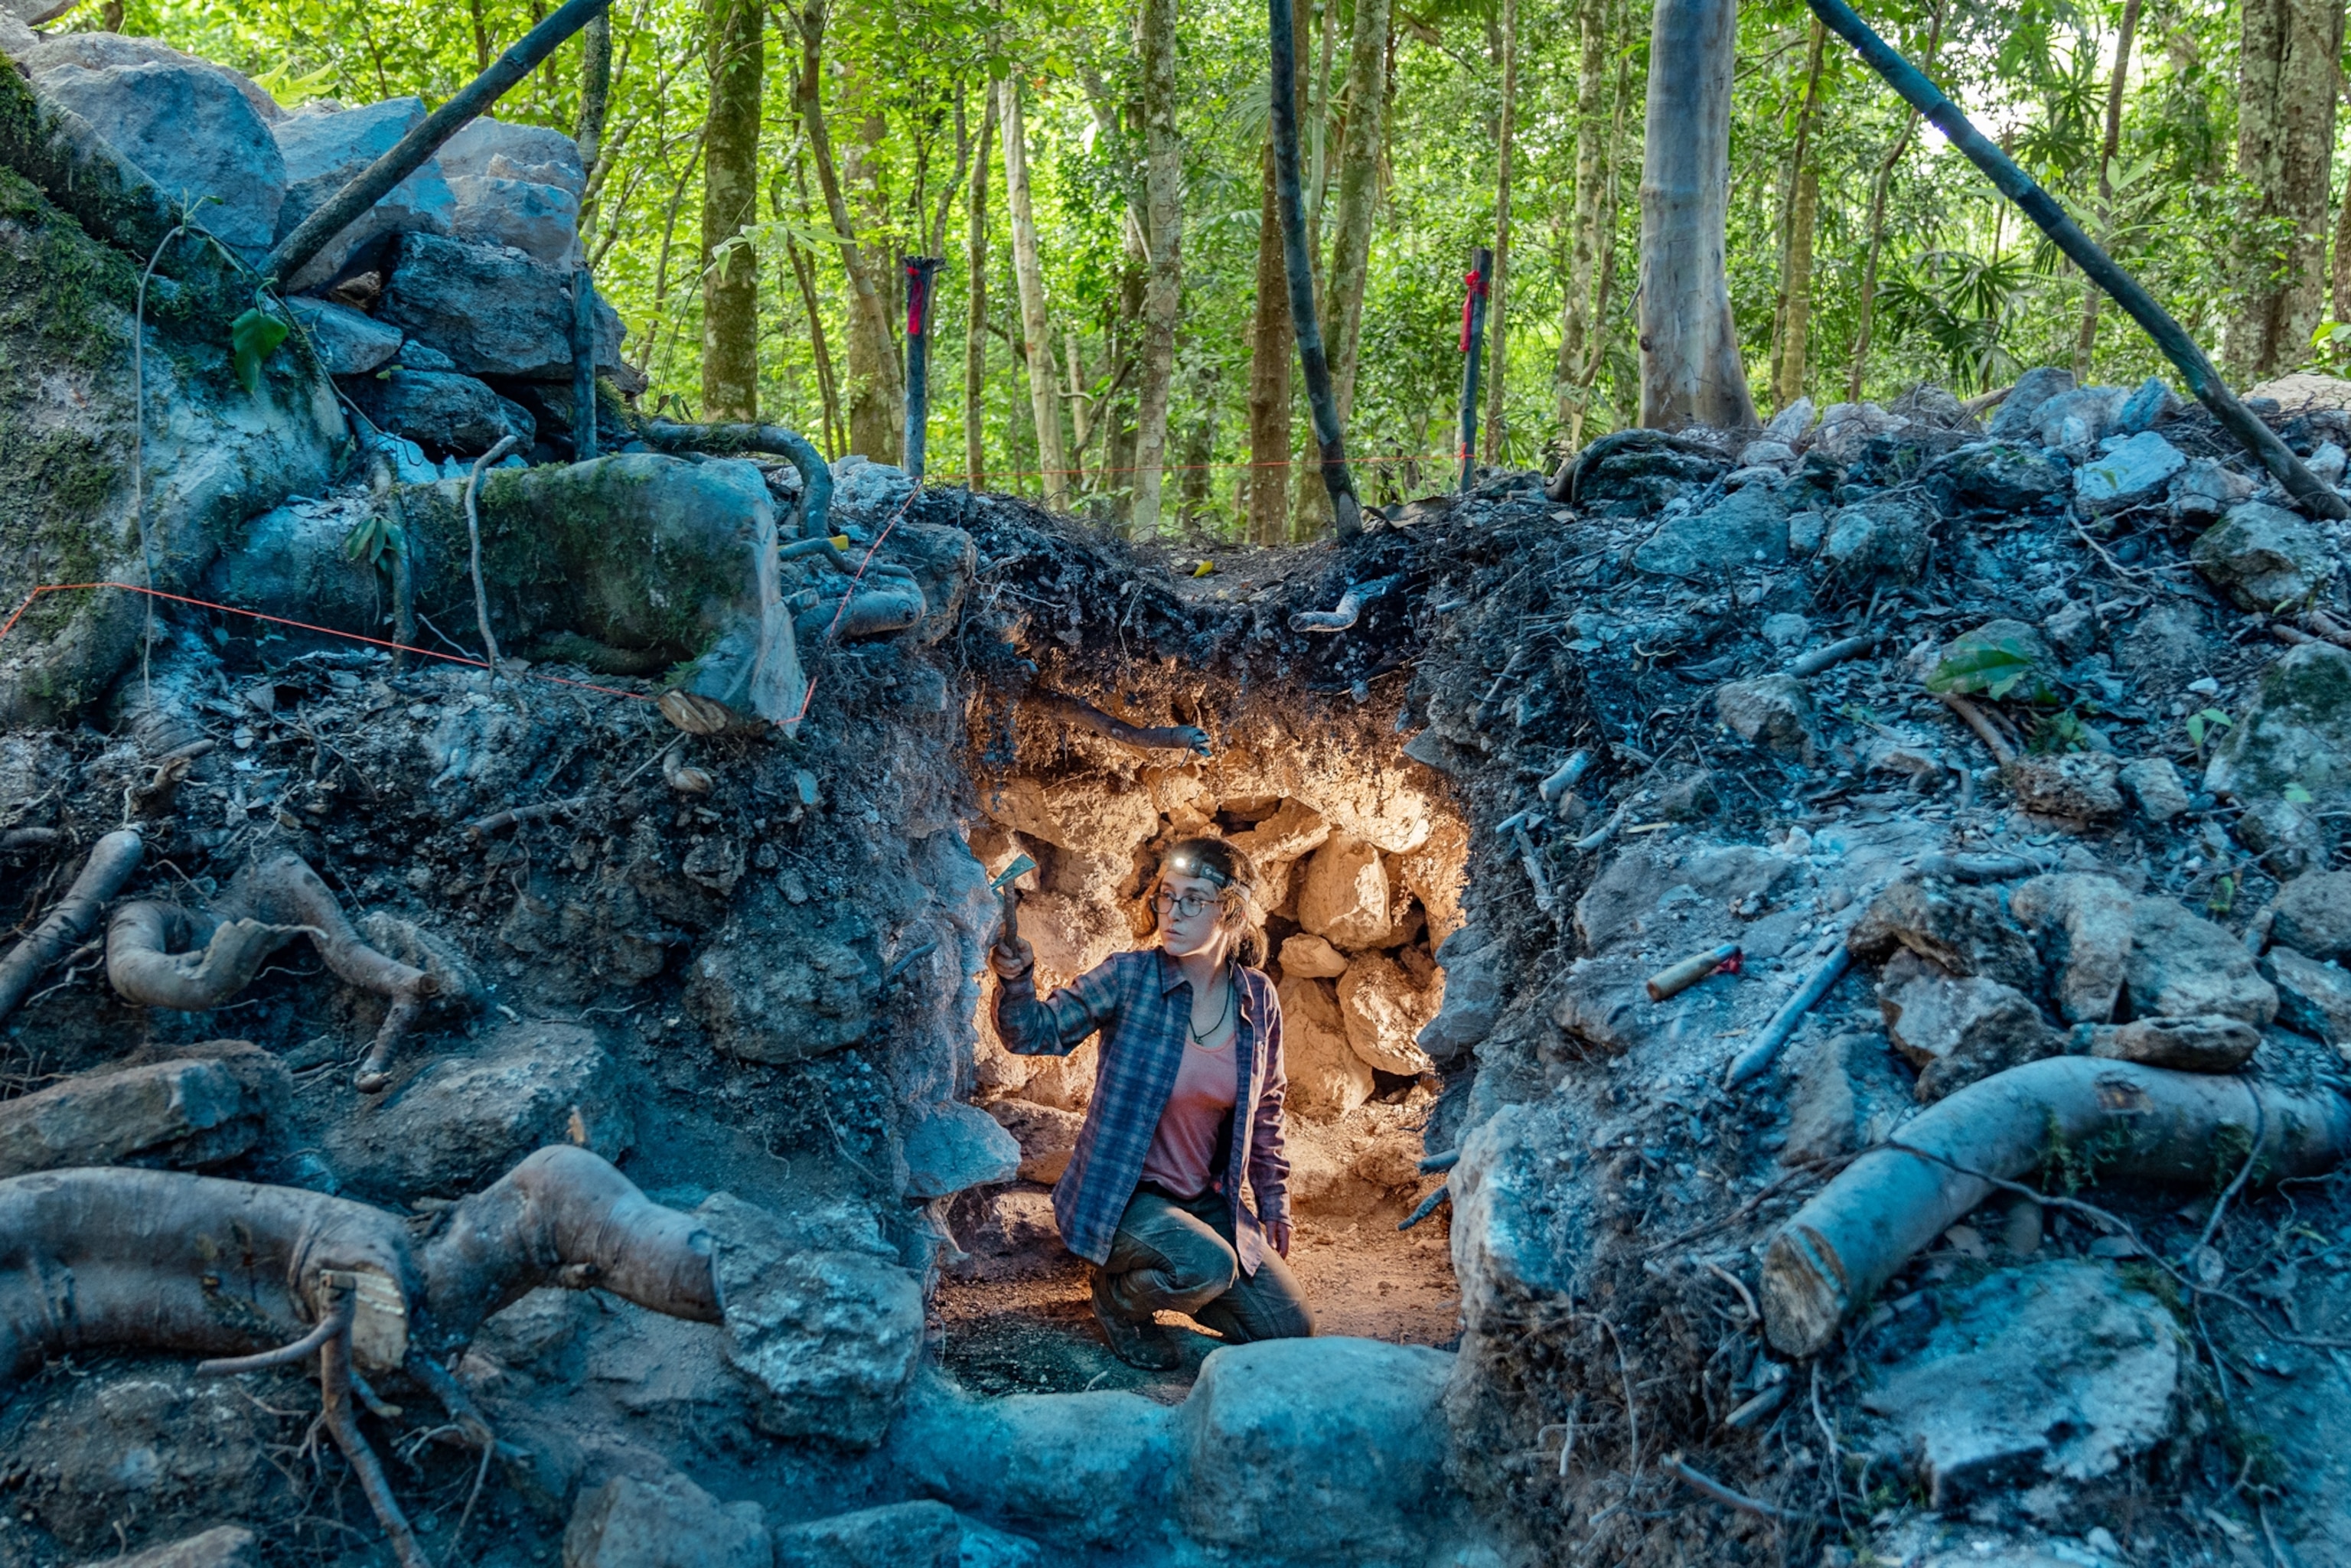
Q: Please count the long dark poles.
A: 3